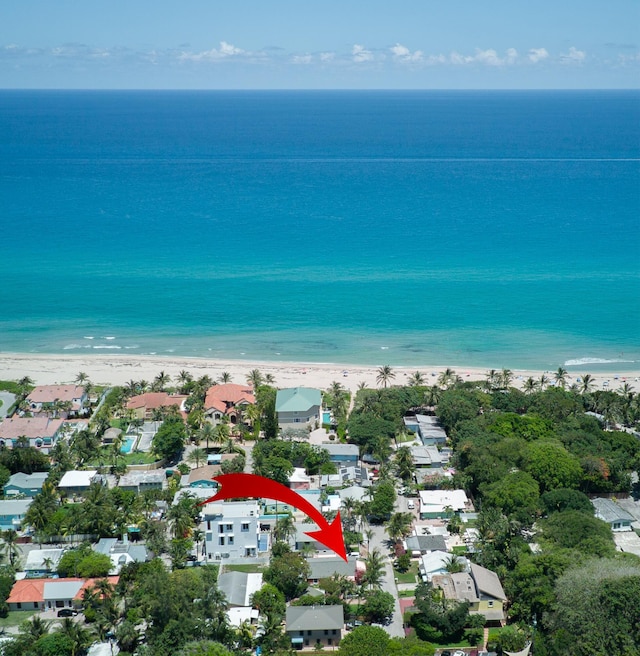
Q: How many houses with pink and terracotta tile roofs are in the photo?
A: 5